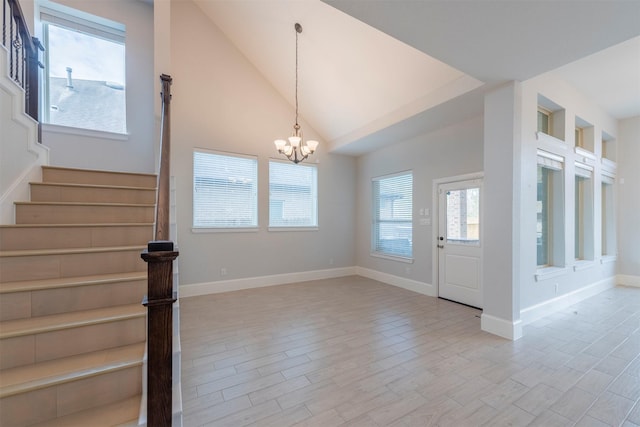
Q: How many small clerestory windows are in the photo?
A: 3